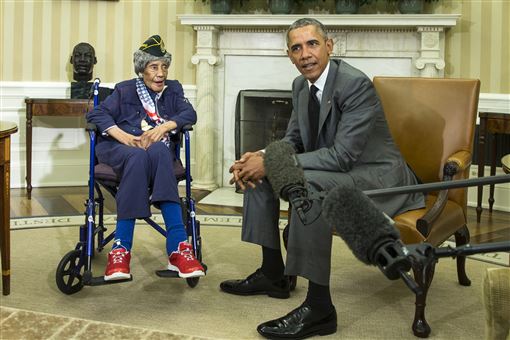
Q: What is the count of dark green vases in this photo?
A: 4